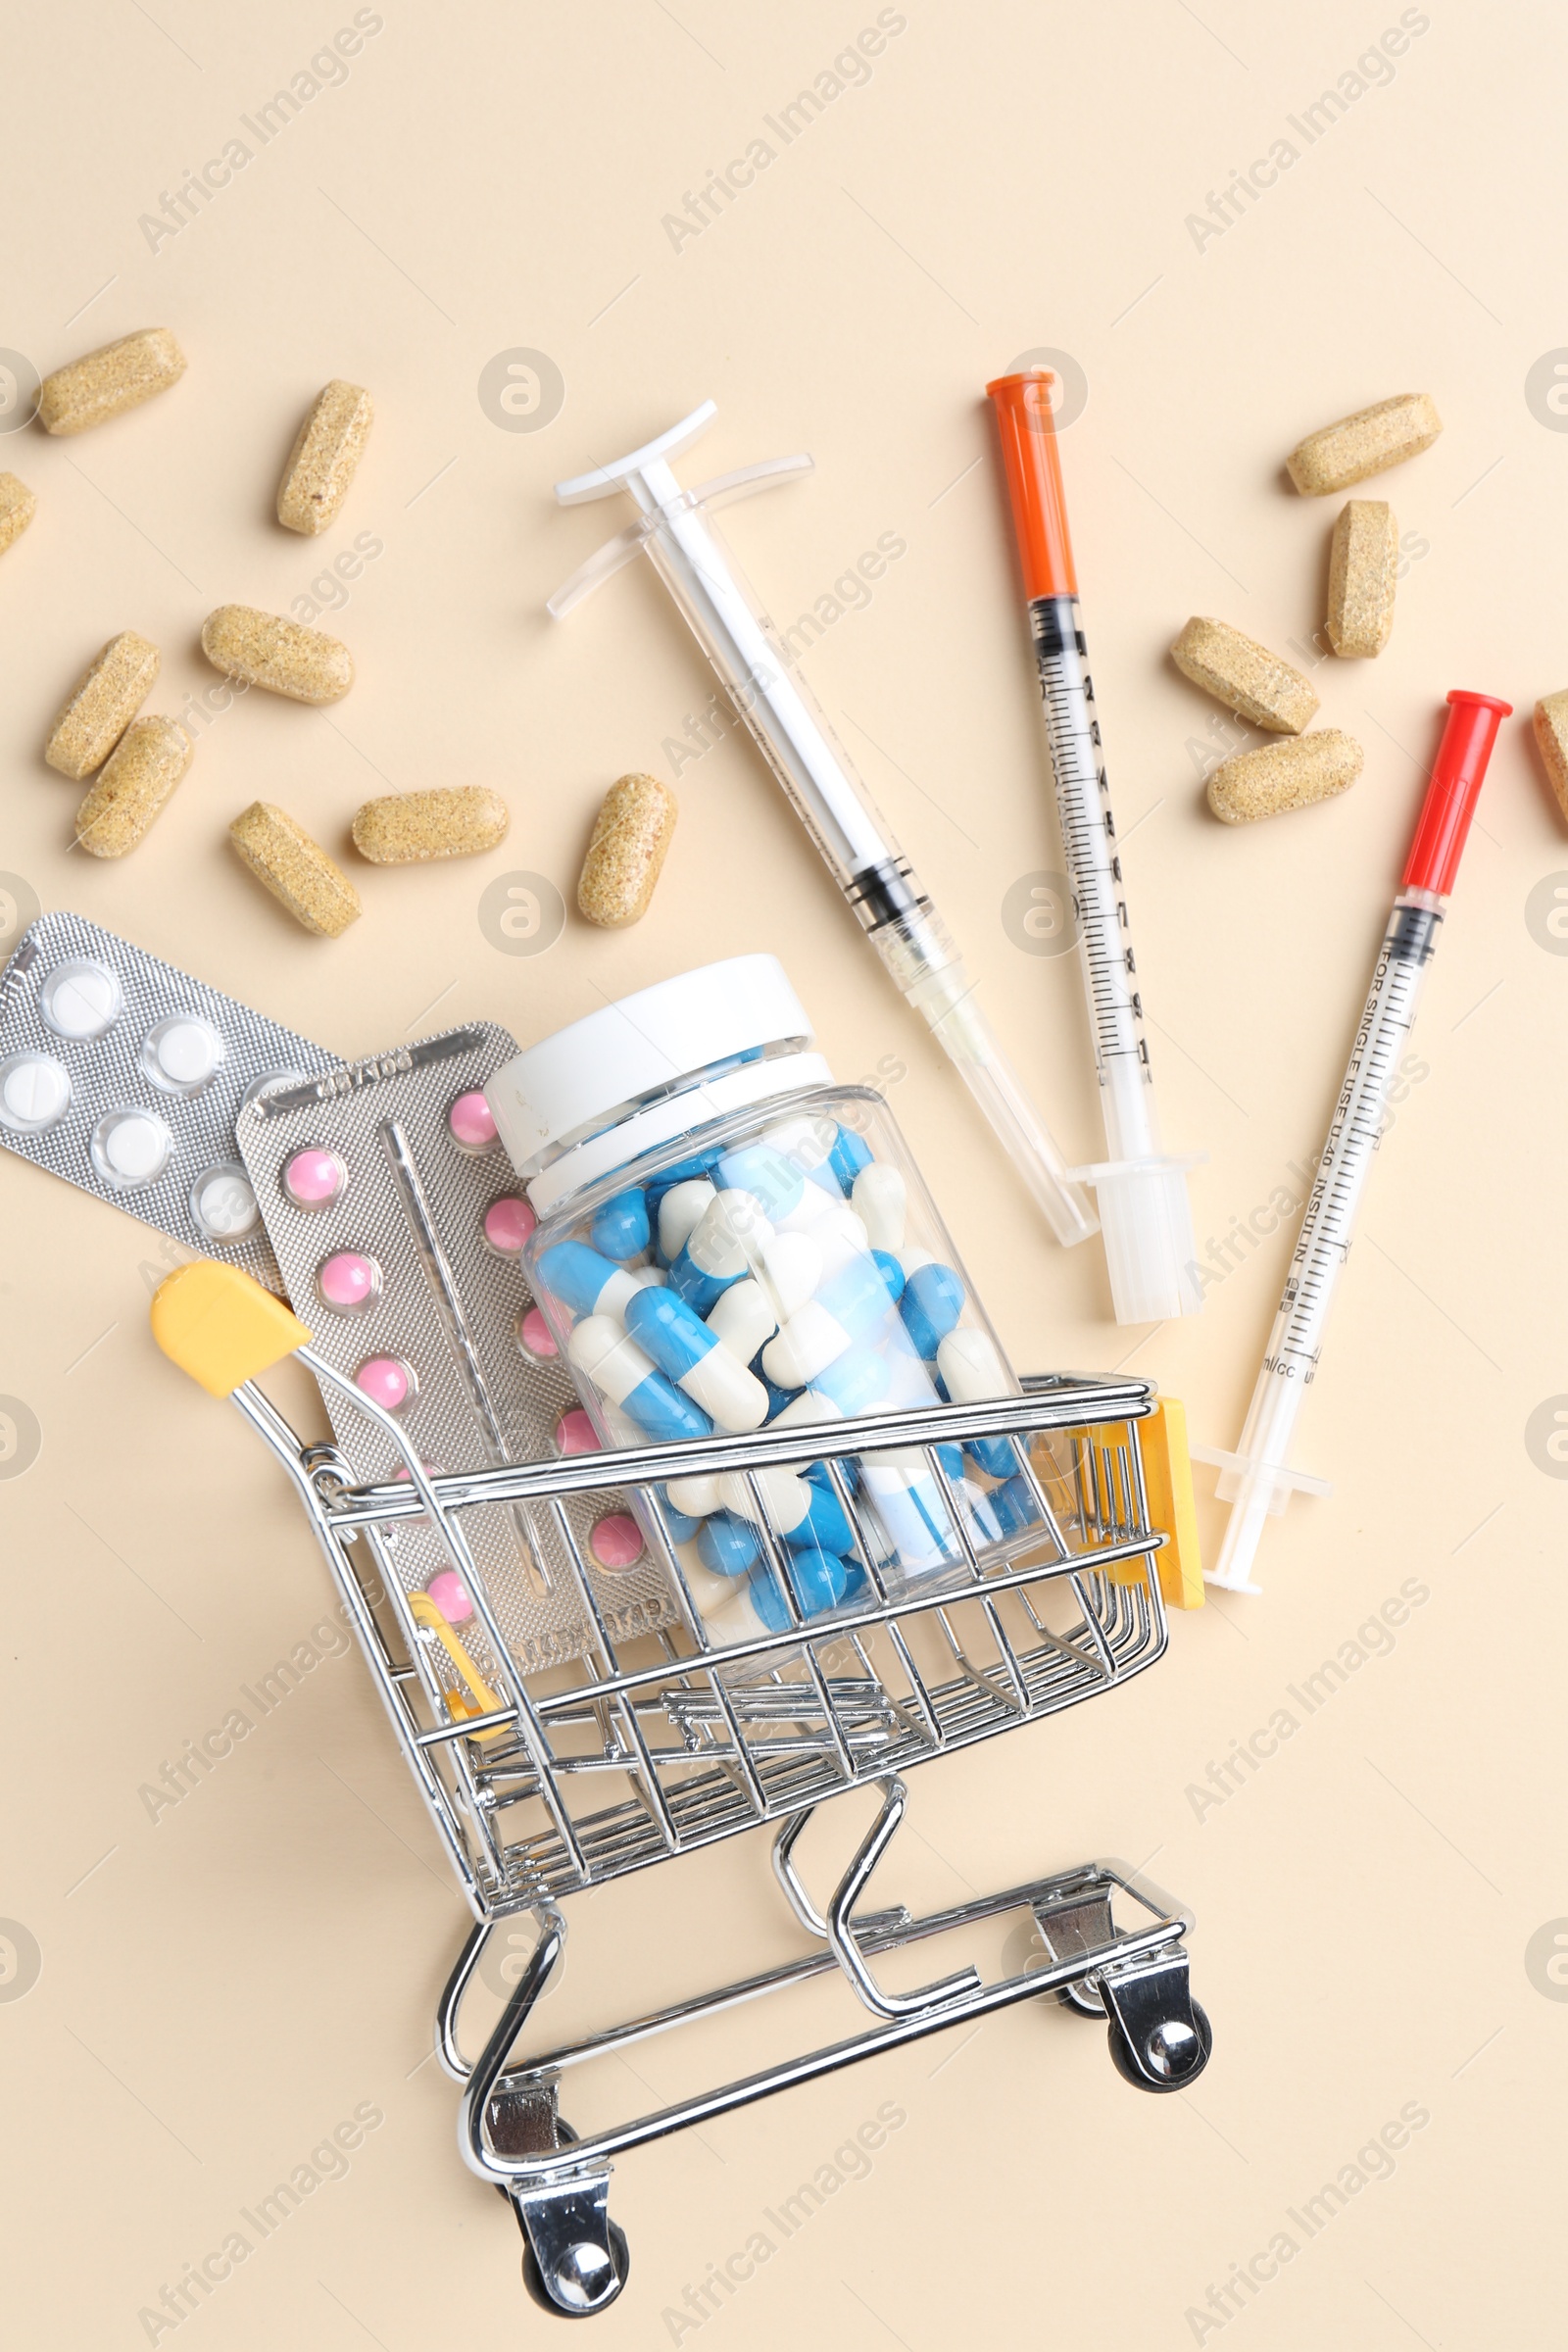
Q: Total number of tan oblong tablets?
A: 14